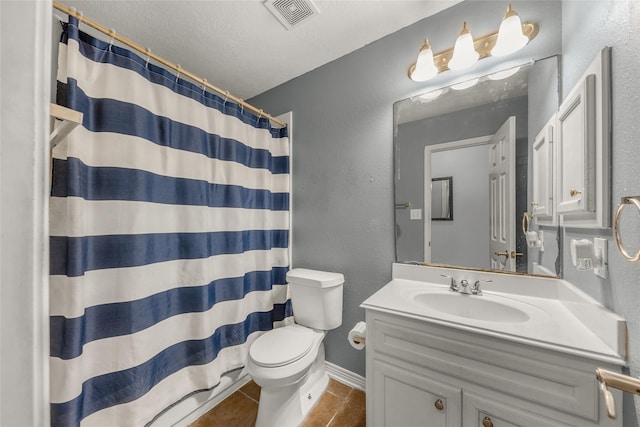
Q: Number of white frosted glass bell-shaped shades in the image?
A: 3